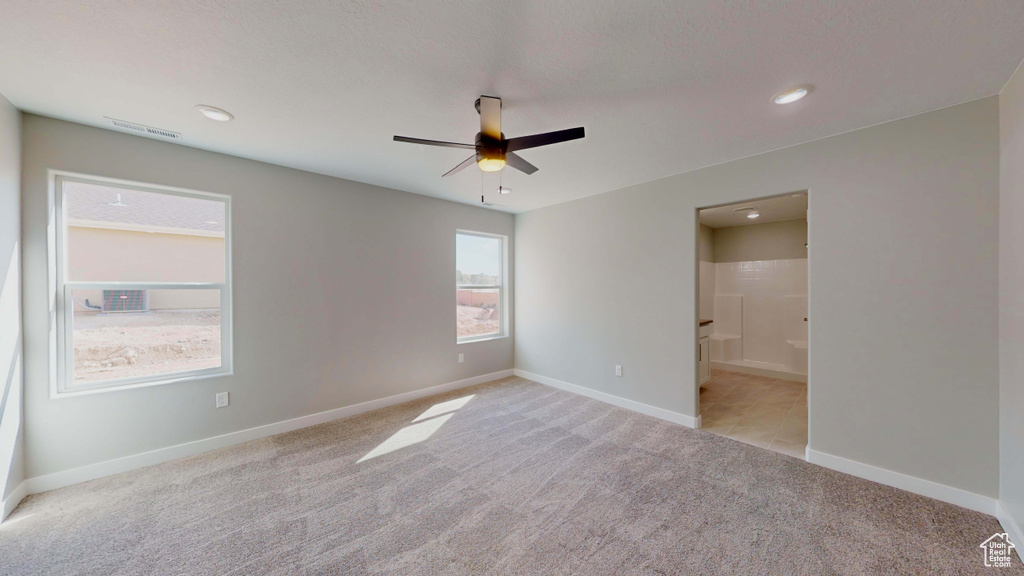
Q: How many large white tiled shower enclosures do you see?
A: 1